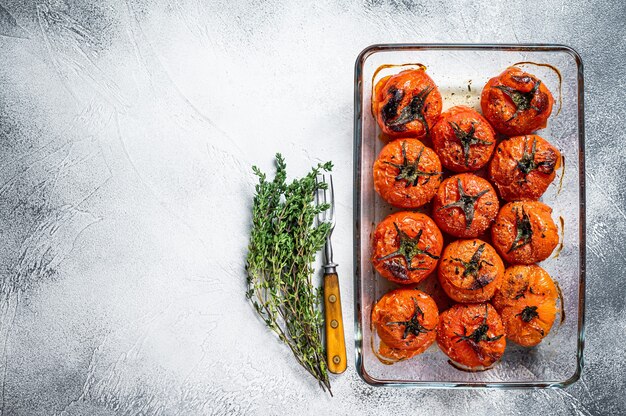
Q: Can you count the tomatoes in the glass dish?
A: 12